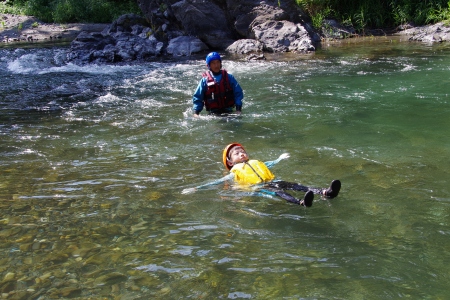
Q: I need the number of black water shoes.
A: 2